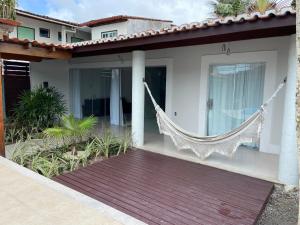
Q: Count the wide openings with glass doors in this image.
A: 2